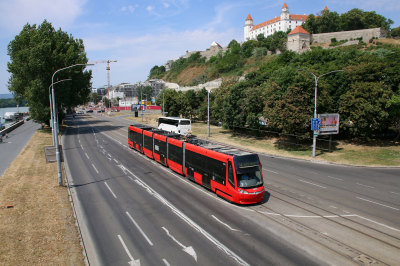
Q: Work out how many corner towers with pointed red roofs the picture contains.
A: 3